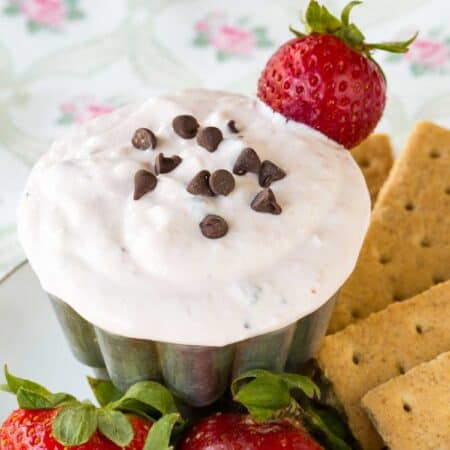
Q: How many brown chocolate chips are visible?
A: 12